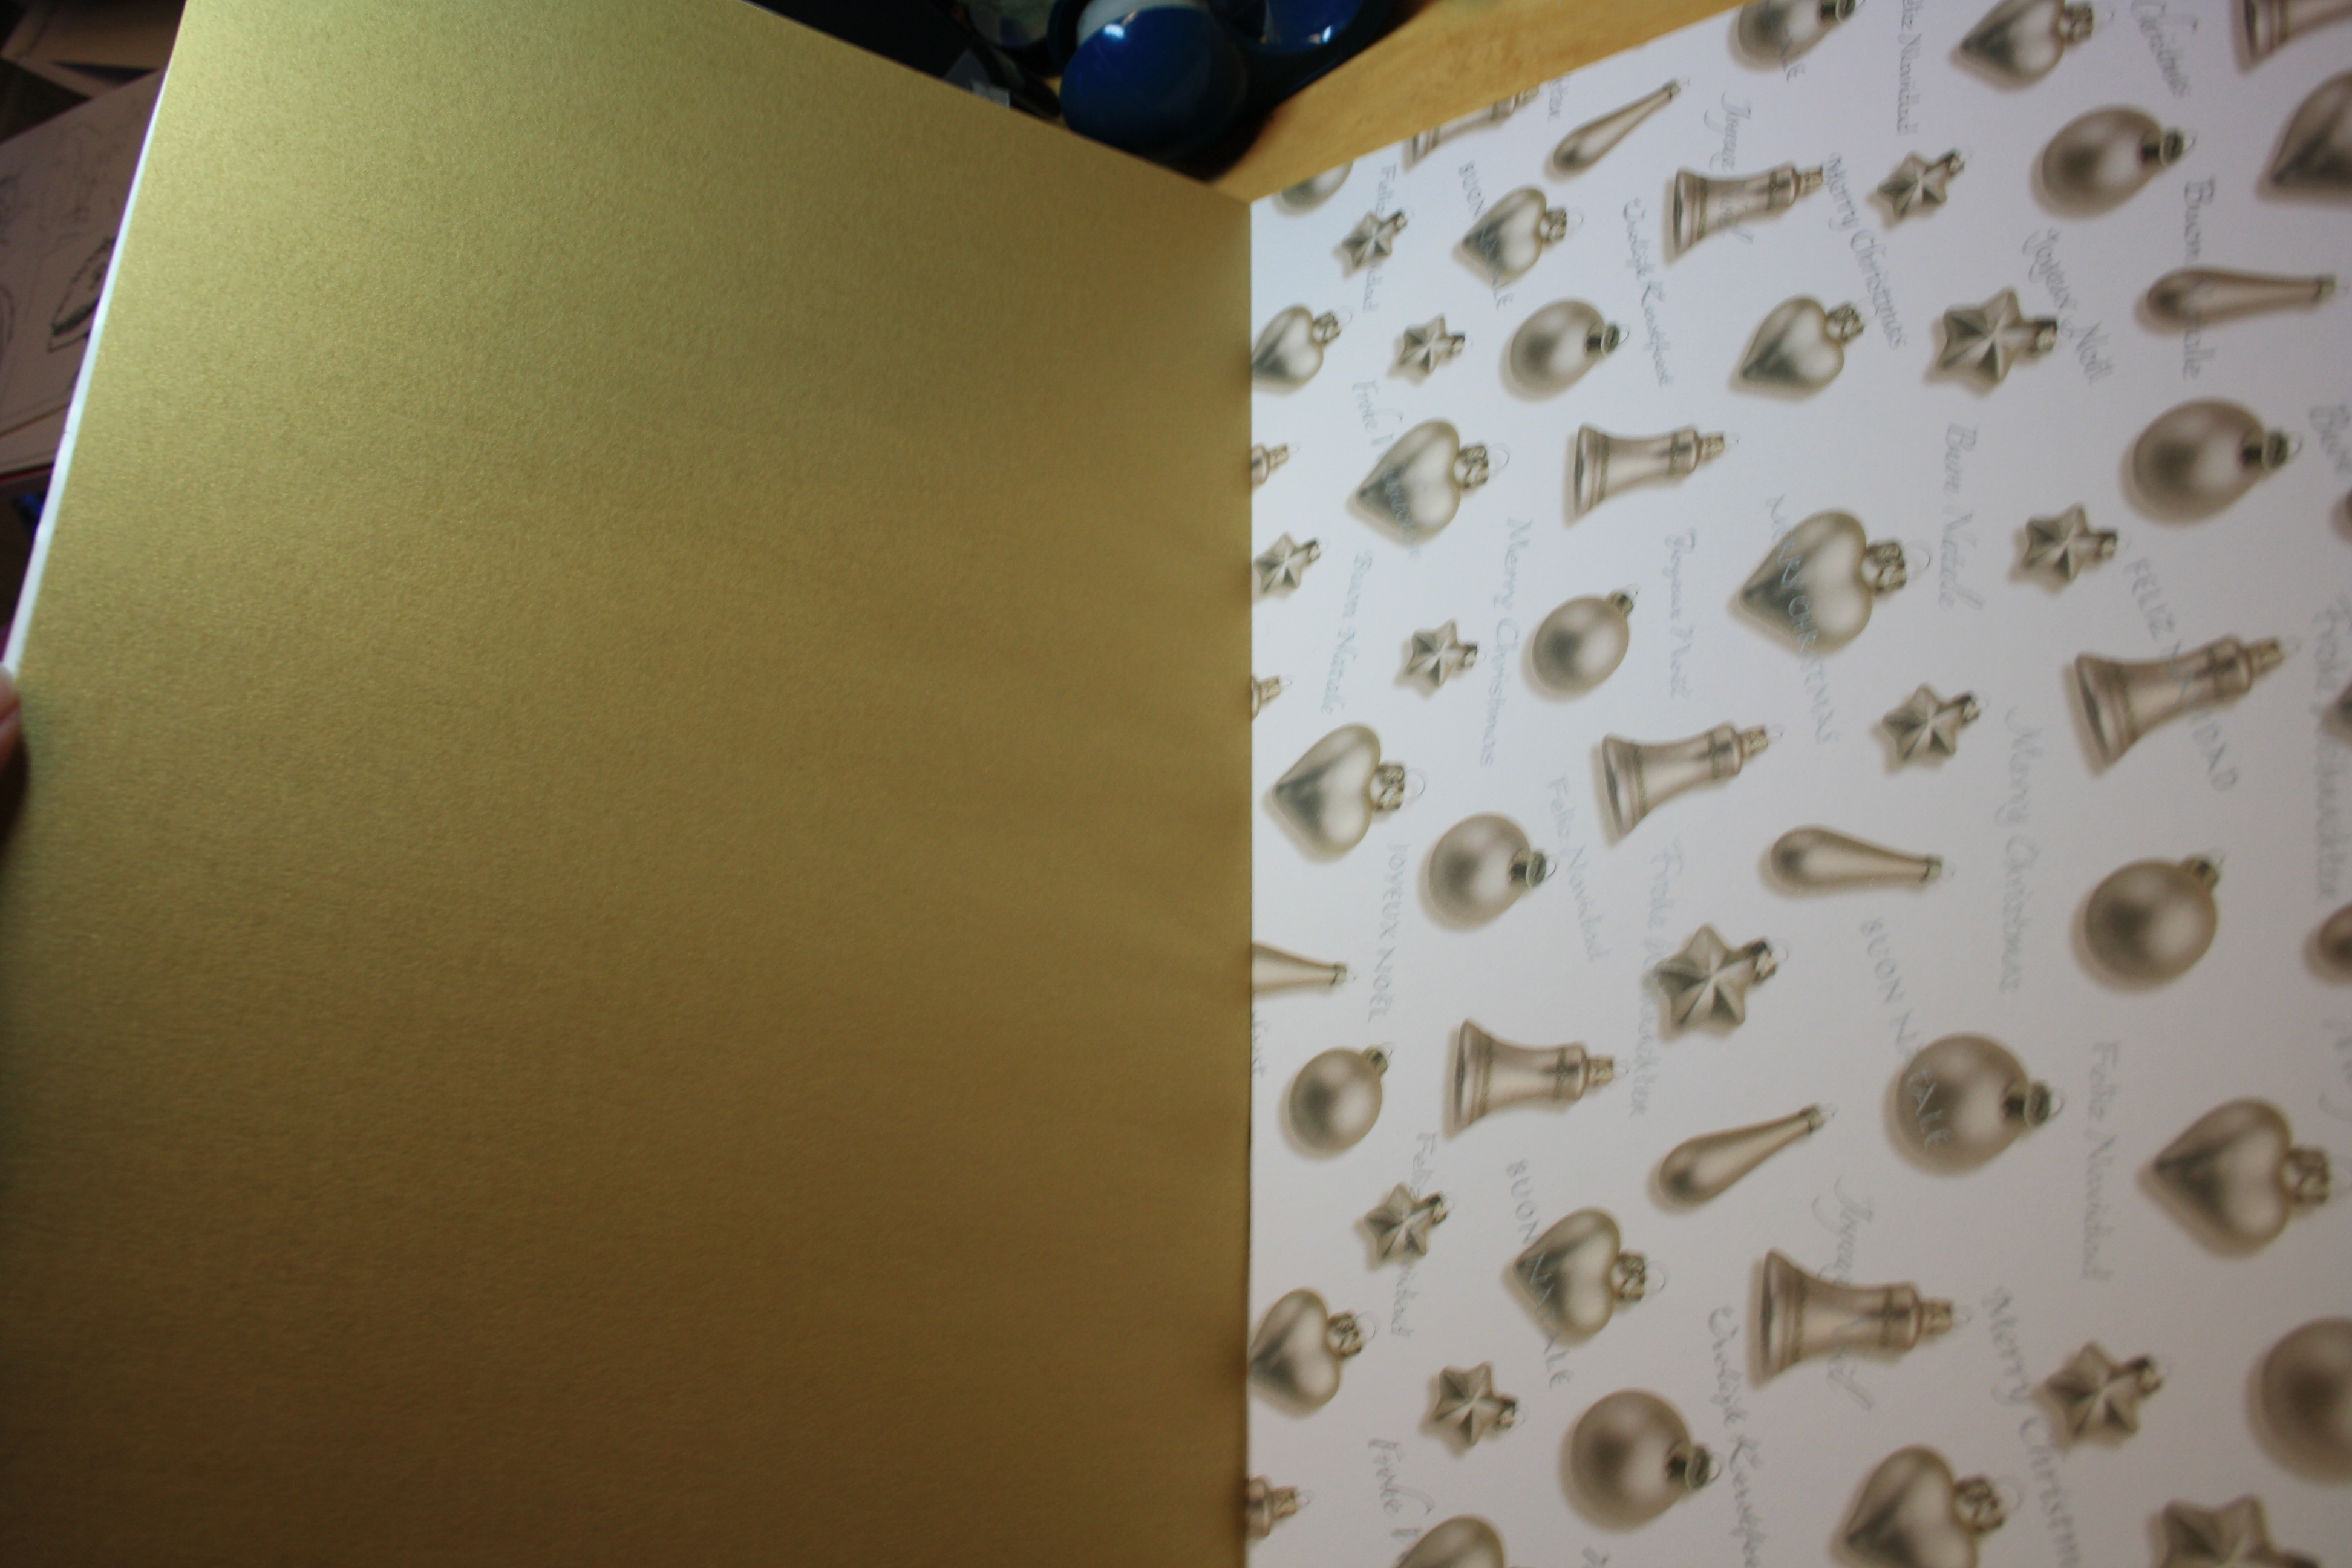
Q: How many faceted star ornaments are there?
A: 13